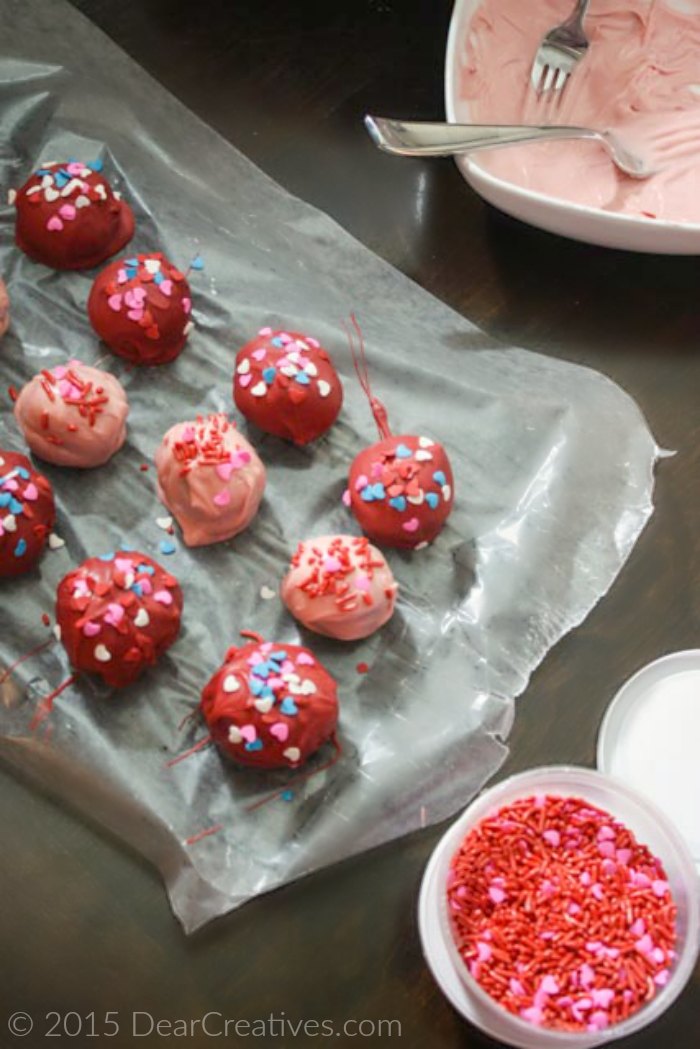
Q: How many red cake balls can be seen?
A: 7